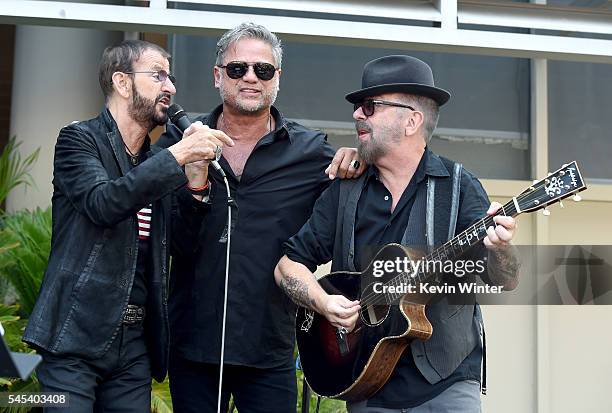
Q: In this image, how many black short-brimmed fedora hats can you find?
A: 1